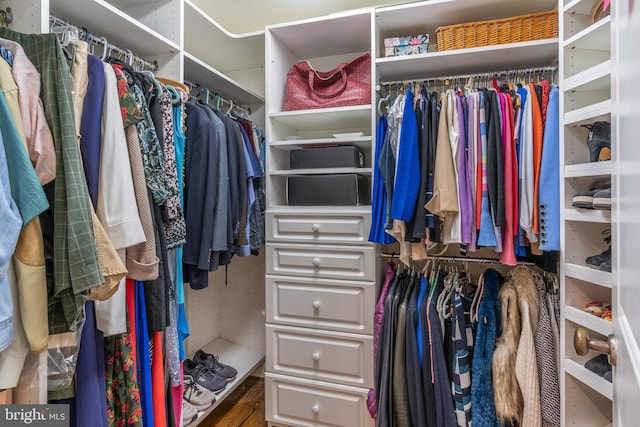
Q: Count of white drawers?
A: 5